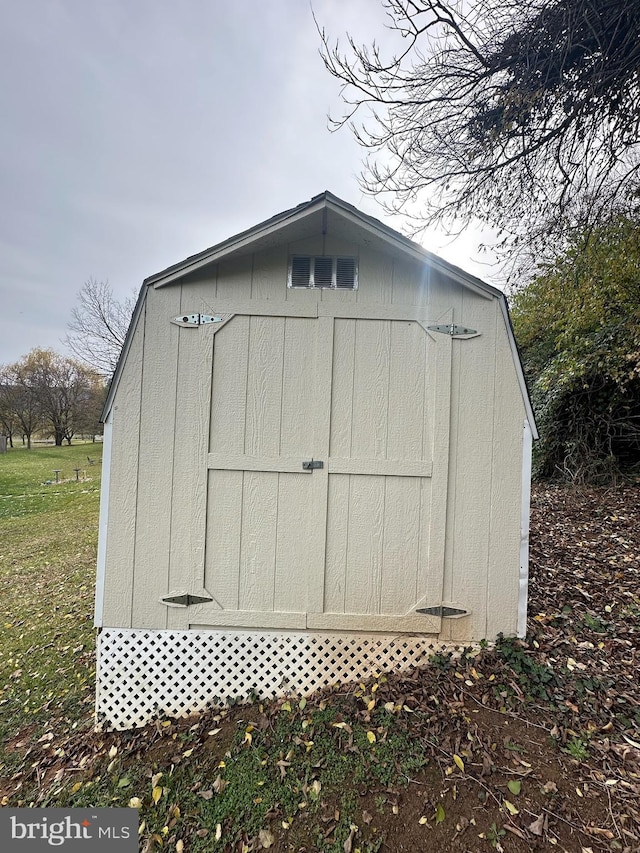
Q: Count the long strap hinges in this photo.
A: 4